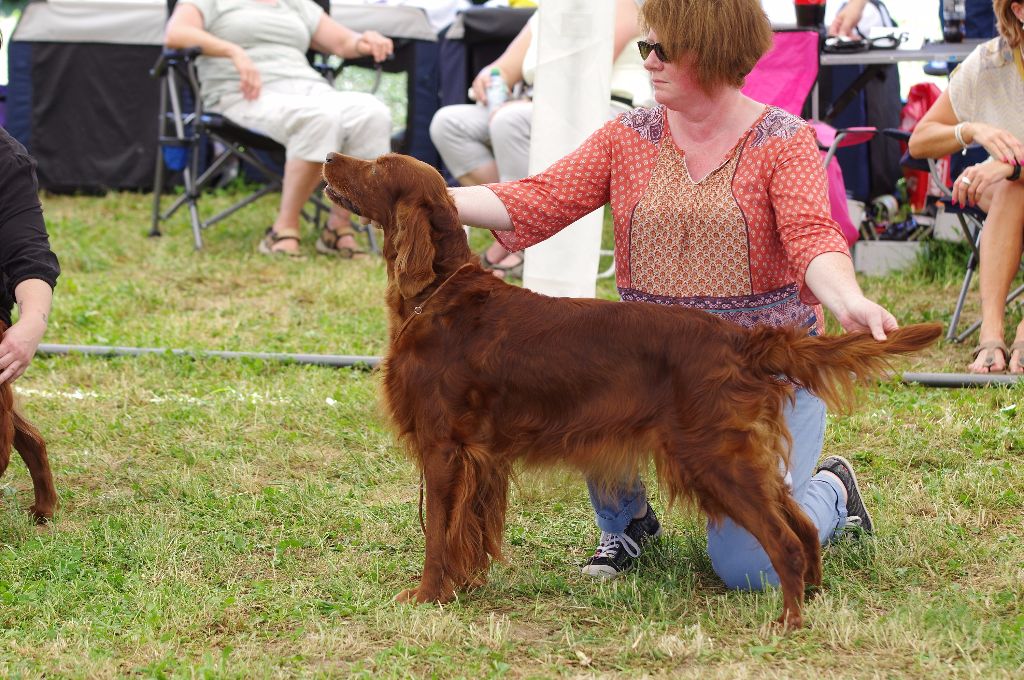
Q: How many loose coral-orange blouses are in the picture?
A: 1